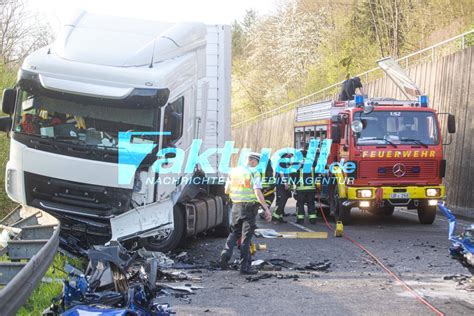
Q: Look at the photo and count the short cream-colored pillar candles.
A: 0